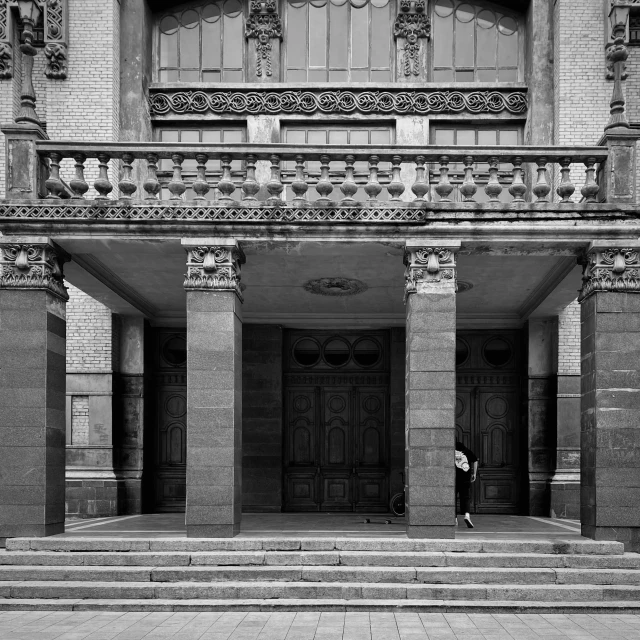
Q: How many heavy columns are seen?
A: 4